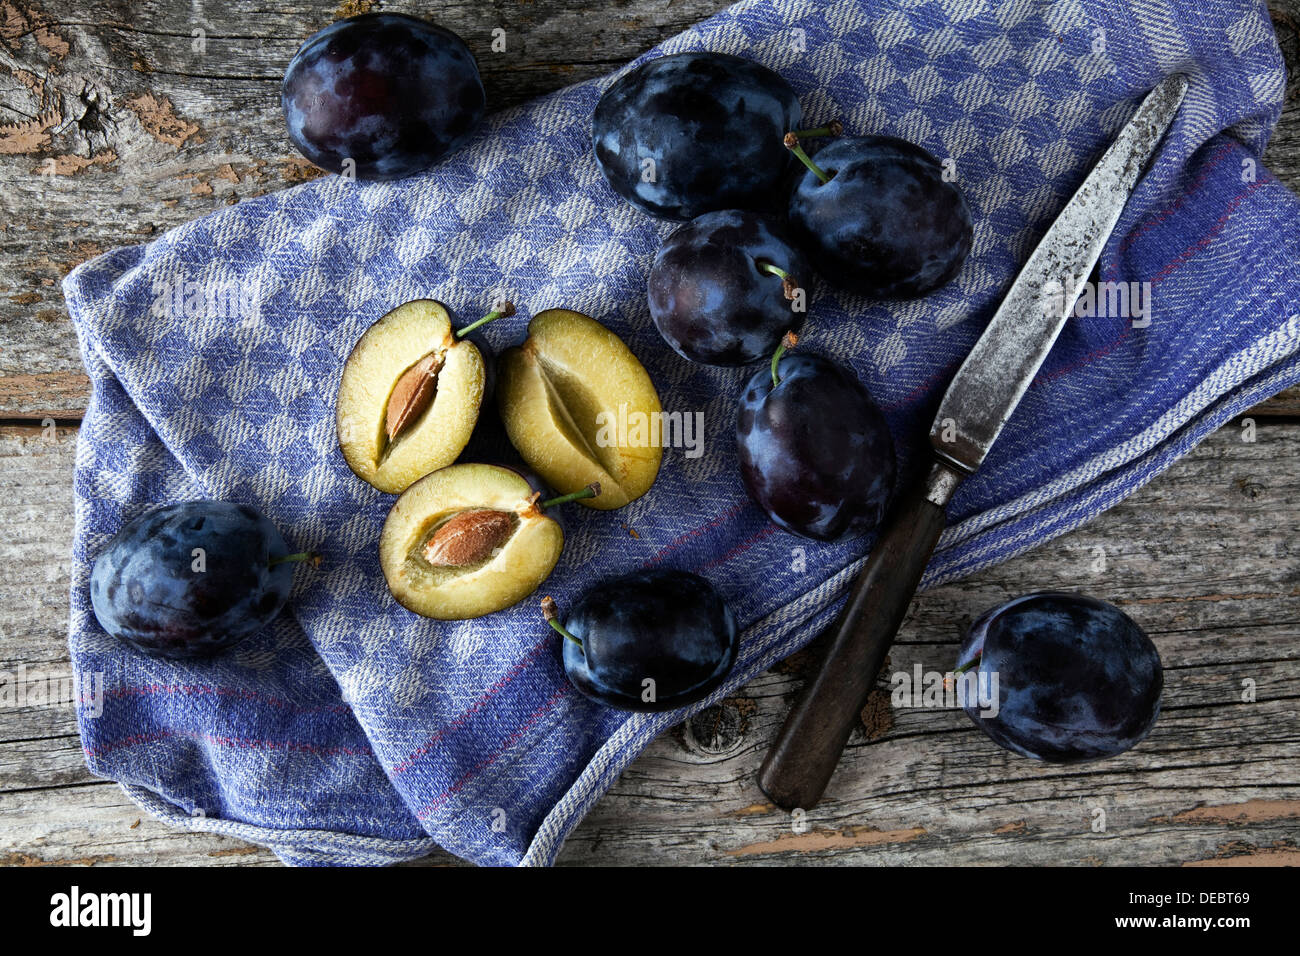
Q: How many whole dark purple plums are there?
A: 8